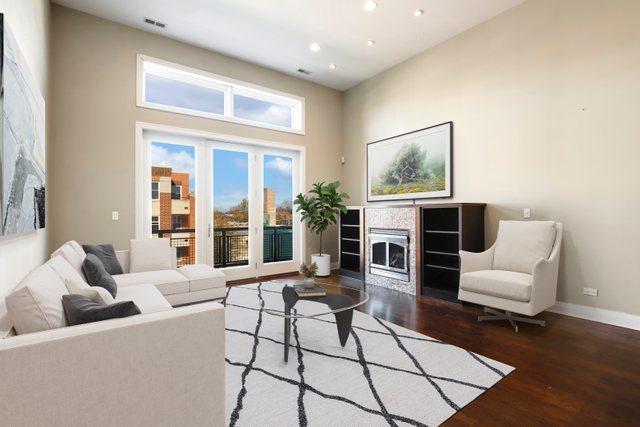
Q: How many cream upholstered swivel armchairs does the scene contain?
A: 1